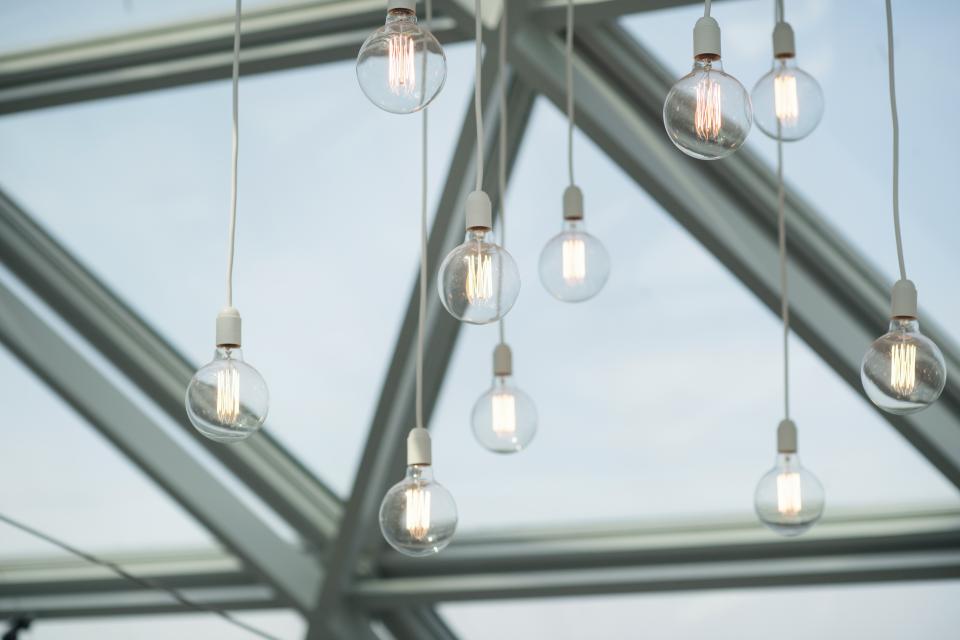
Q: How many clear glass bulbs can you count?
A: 10